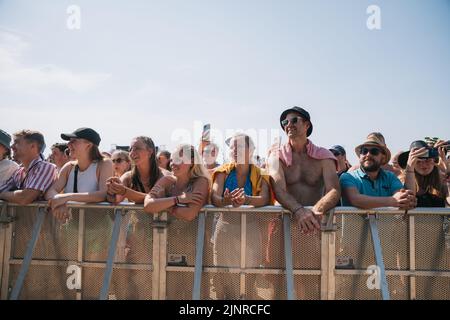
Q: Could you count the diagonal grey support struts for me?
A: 5